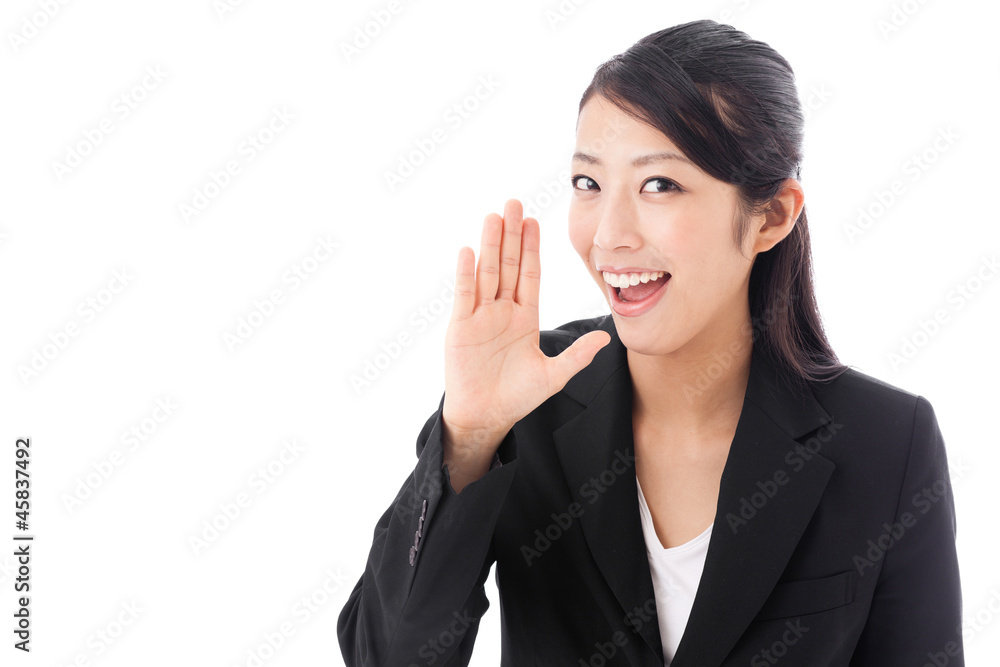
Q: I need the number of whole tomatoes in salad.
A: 0